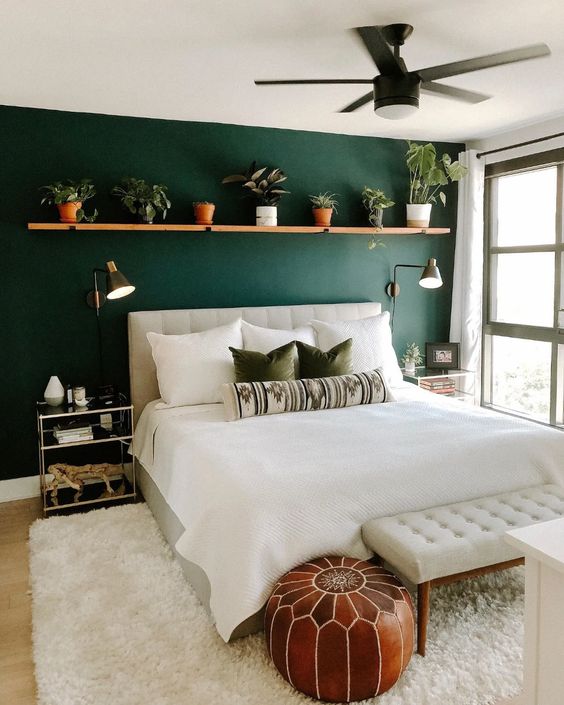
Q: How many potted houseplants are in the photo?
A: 8